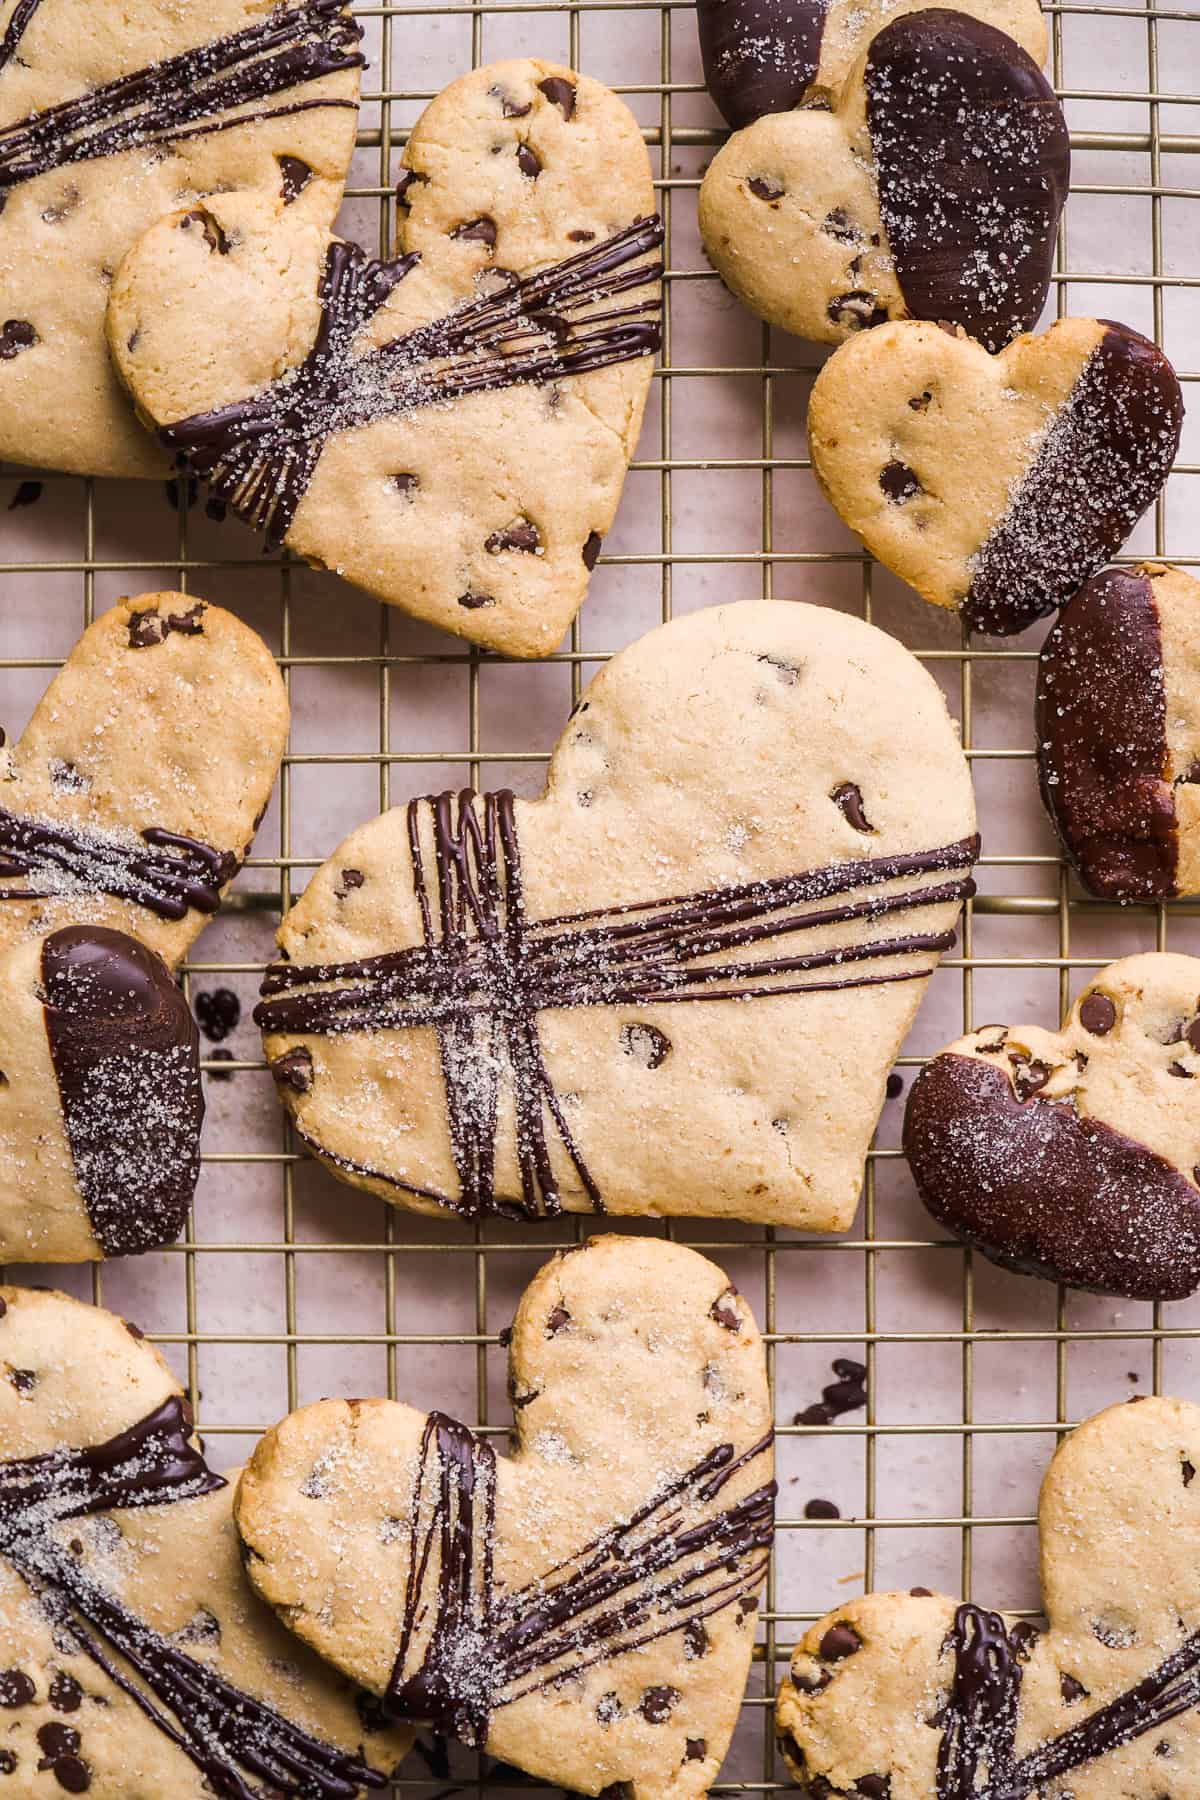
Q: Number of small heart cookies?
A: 6